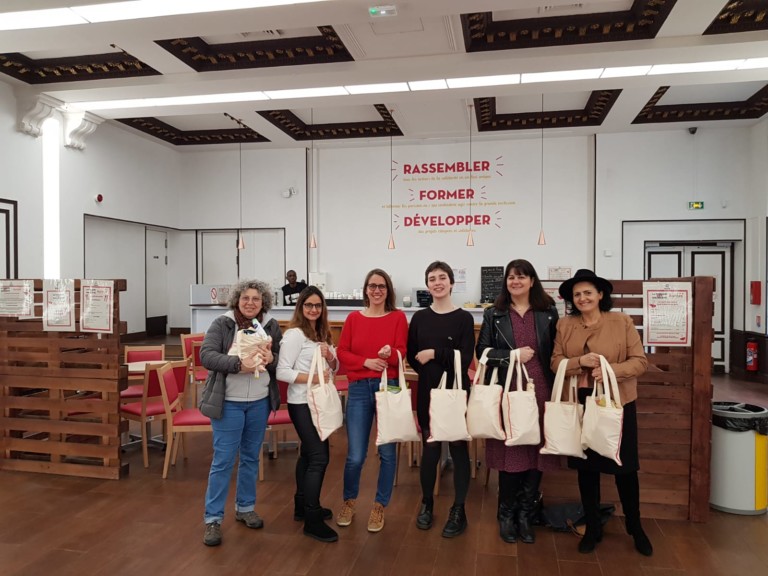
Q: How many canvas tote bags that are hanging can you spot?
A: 7